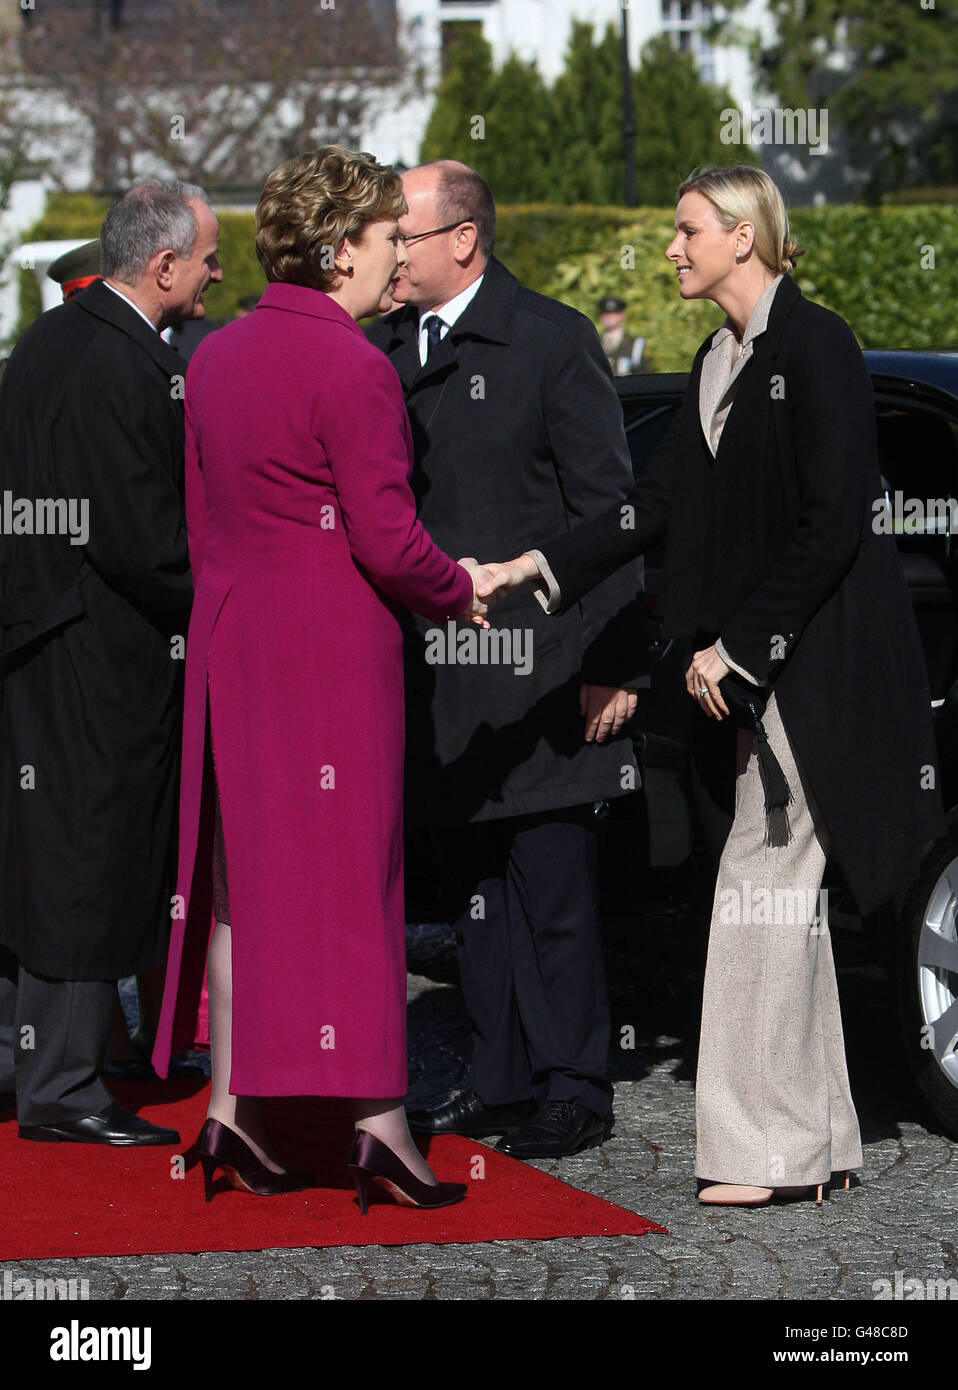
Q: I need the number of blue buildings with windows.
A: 0